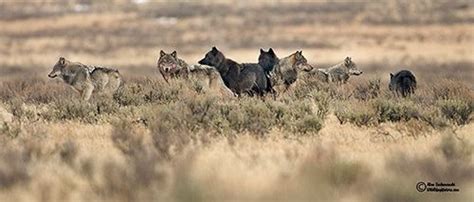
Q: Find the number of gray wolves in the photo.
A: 4